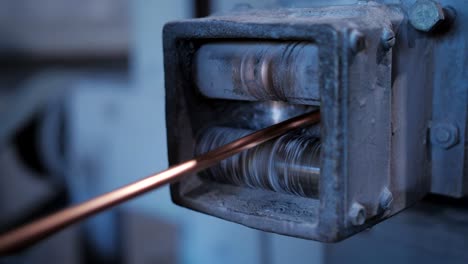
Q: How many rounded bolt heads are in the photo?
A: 6